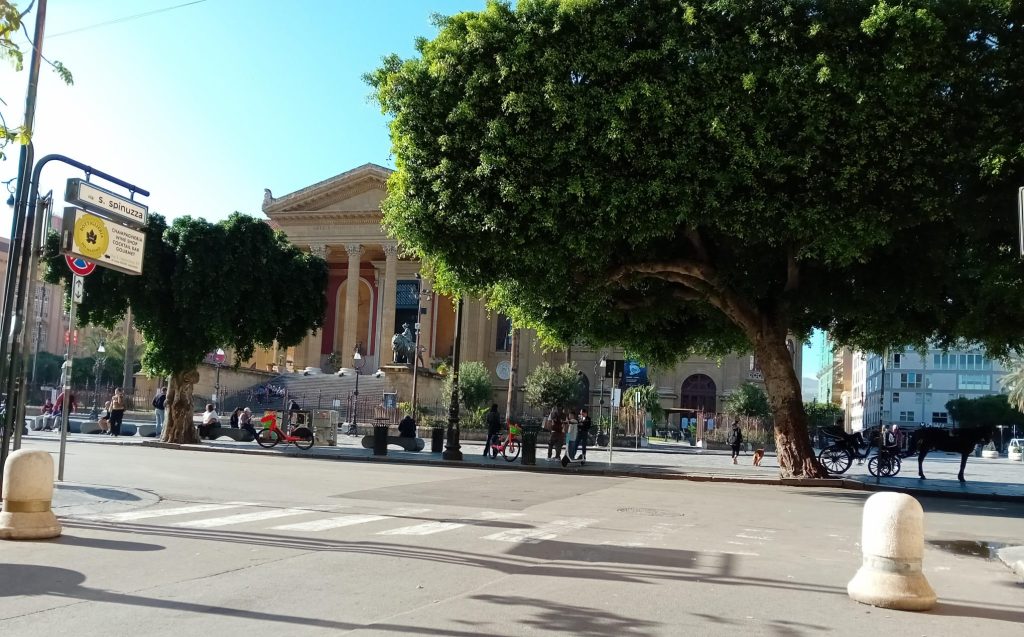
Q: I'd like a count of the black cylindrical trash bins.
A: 3